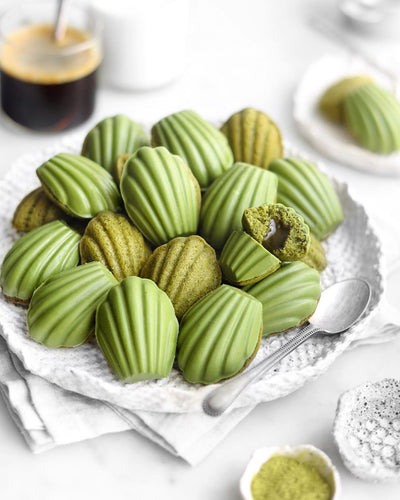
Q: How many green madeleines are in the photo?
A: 13